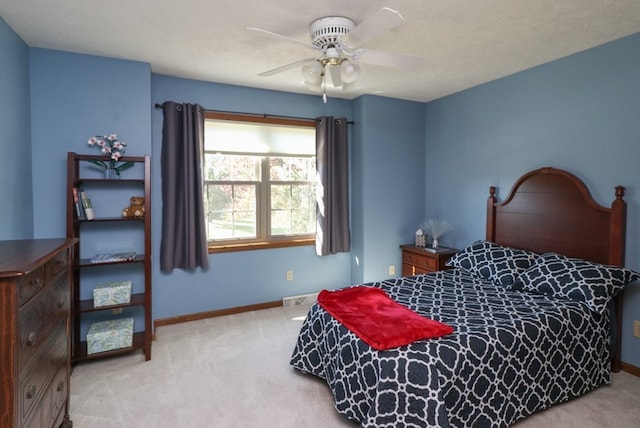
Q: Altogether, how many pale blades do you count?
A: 5